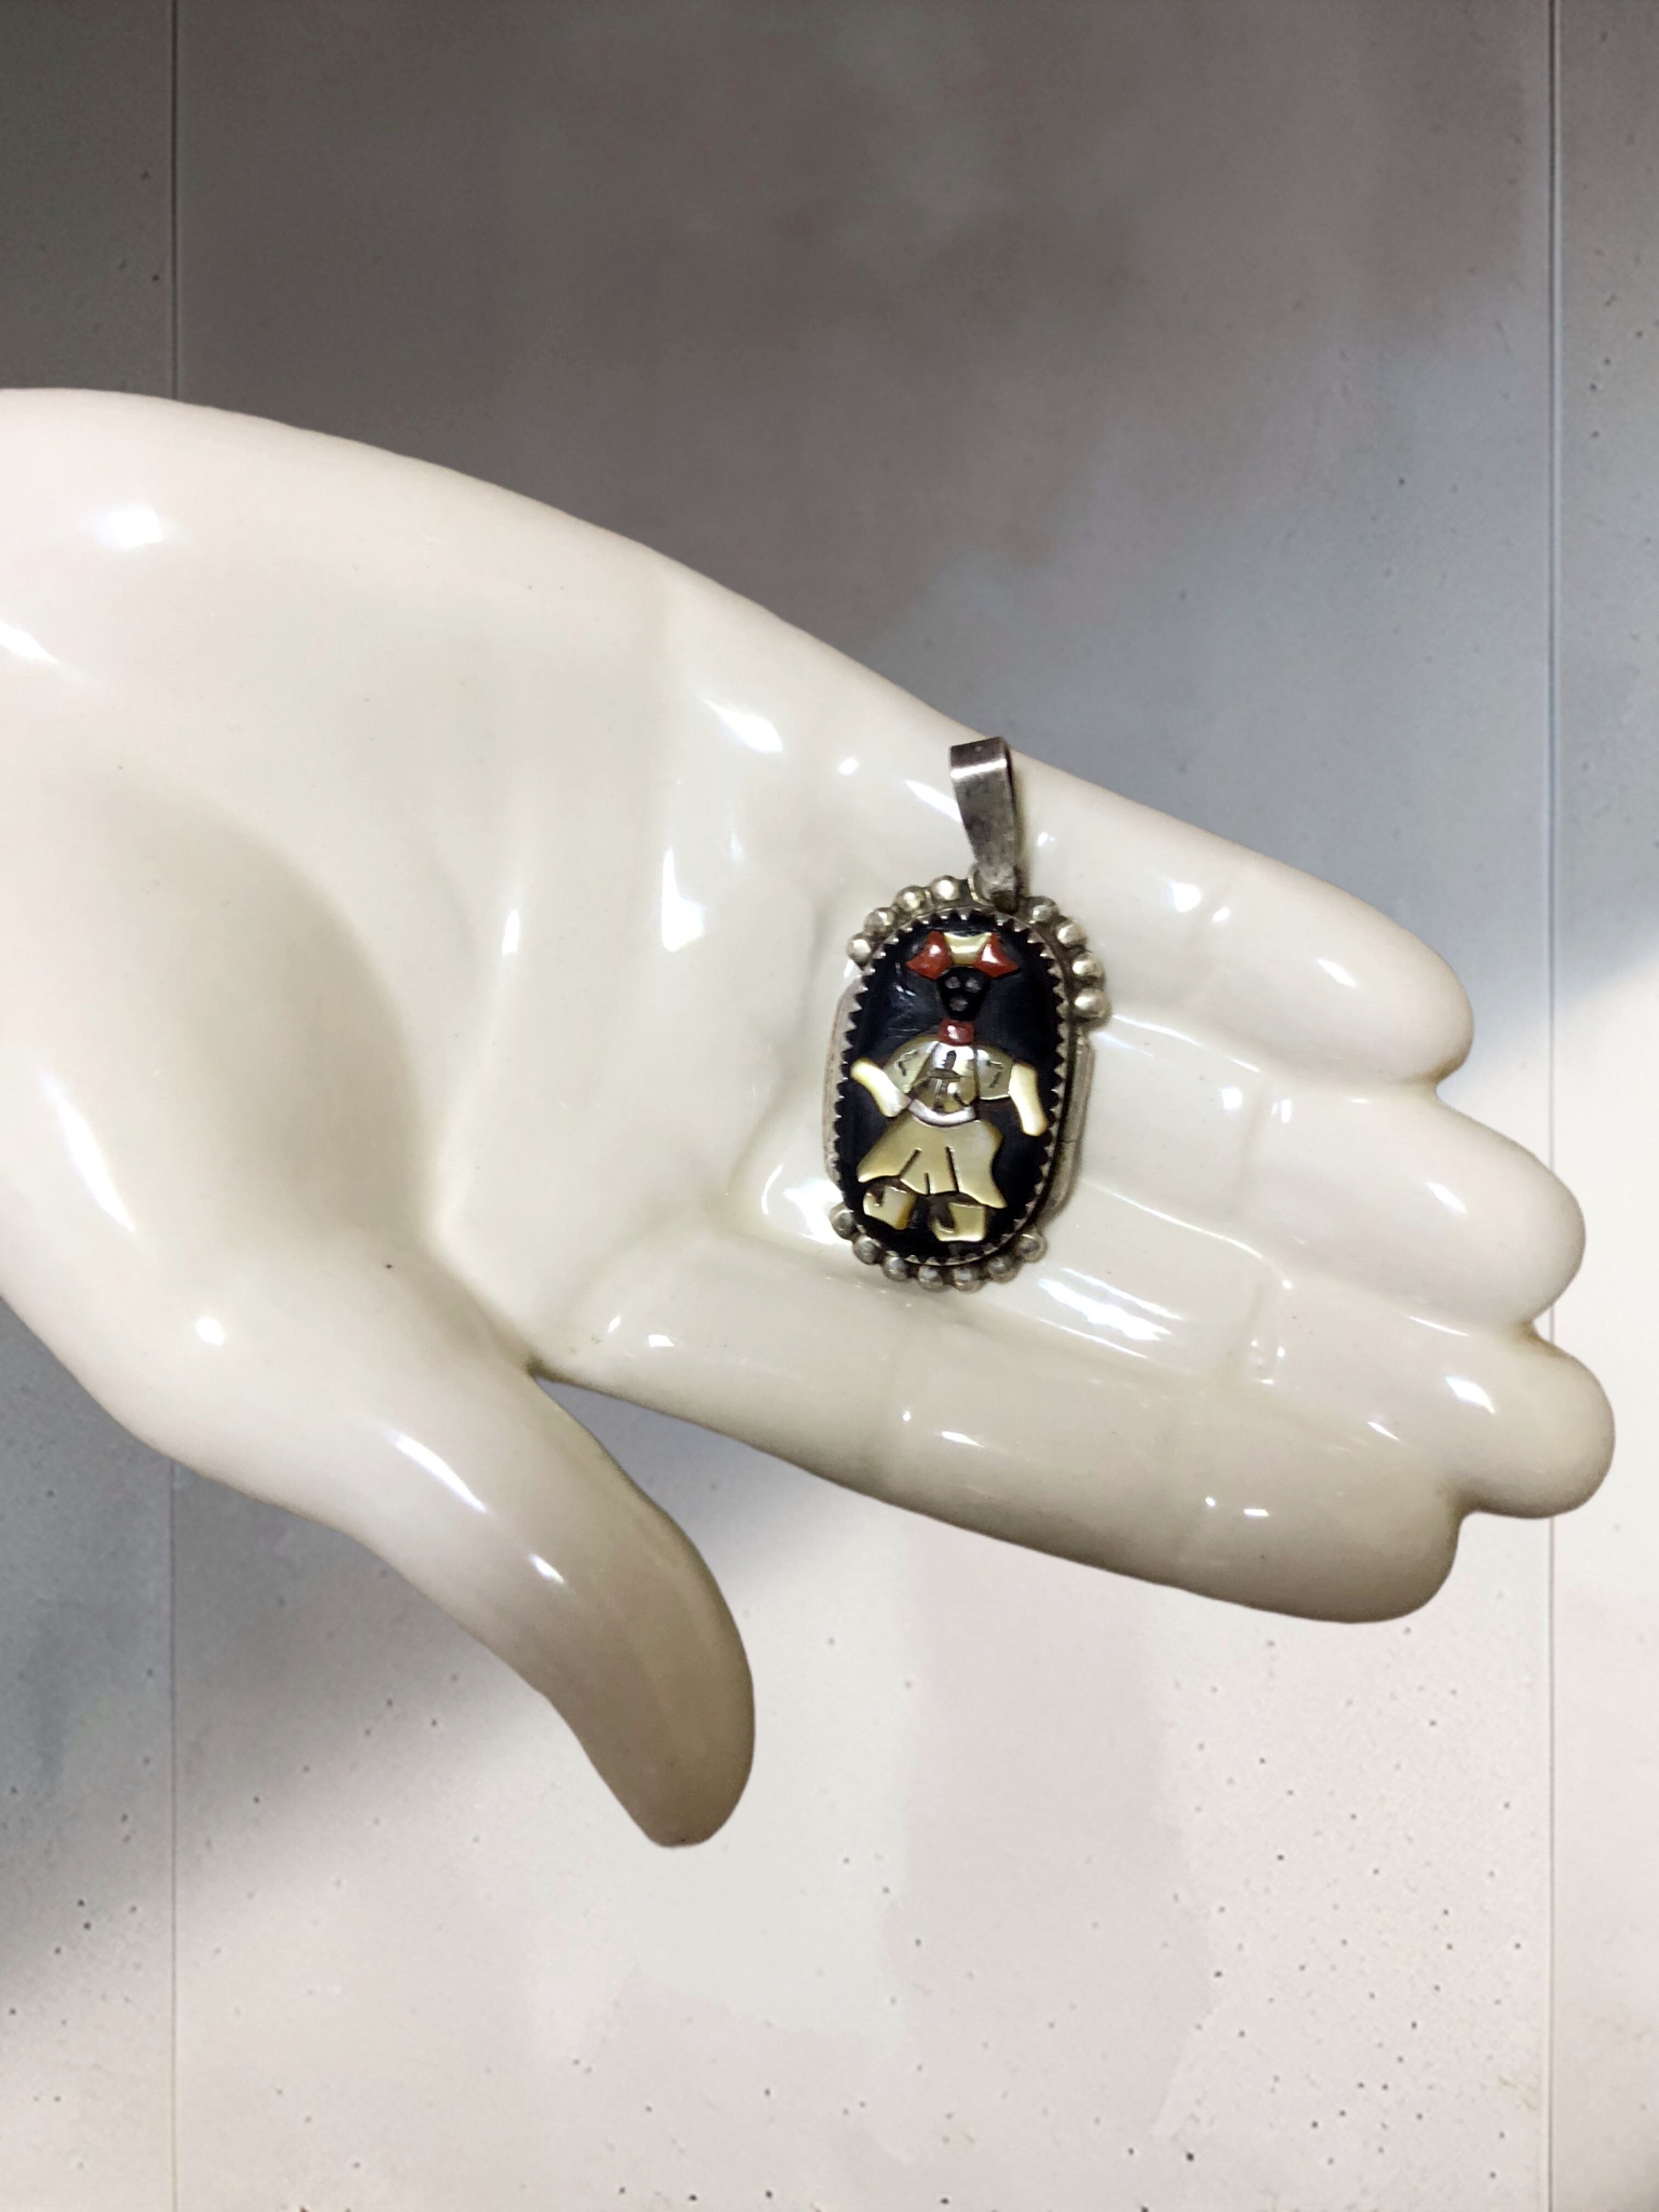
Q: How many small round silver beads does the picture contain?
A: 15